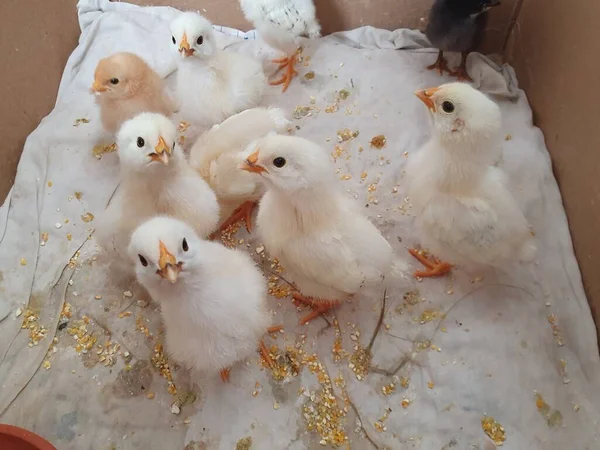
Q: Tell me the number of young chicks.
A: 9